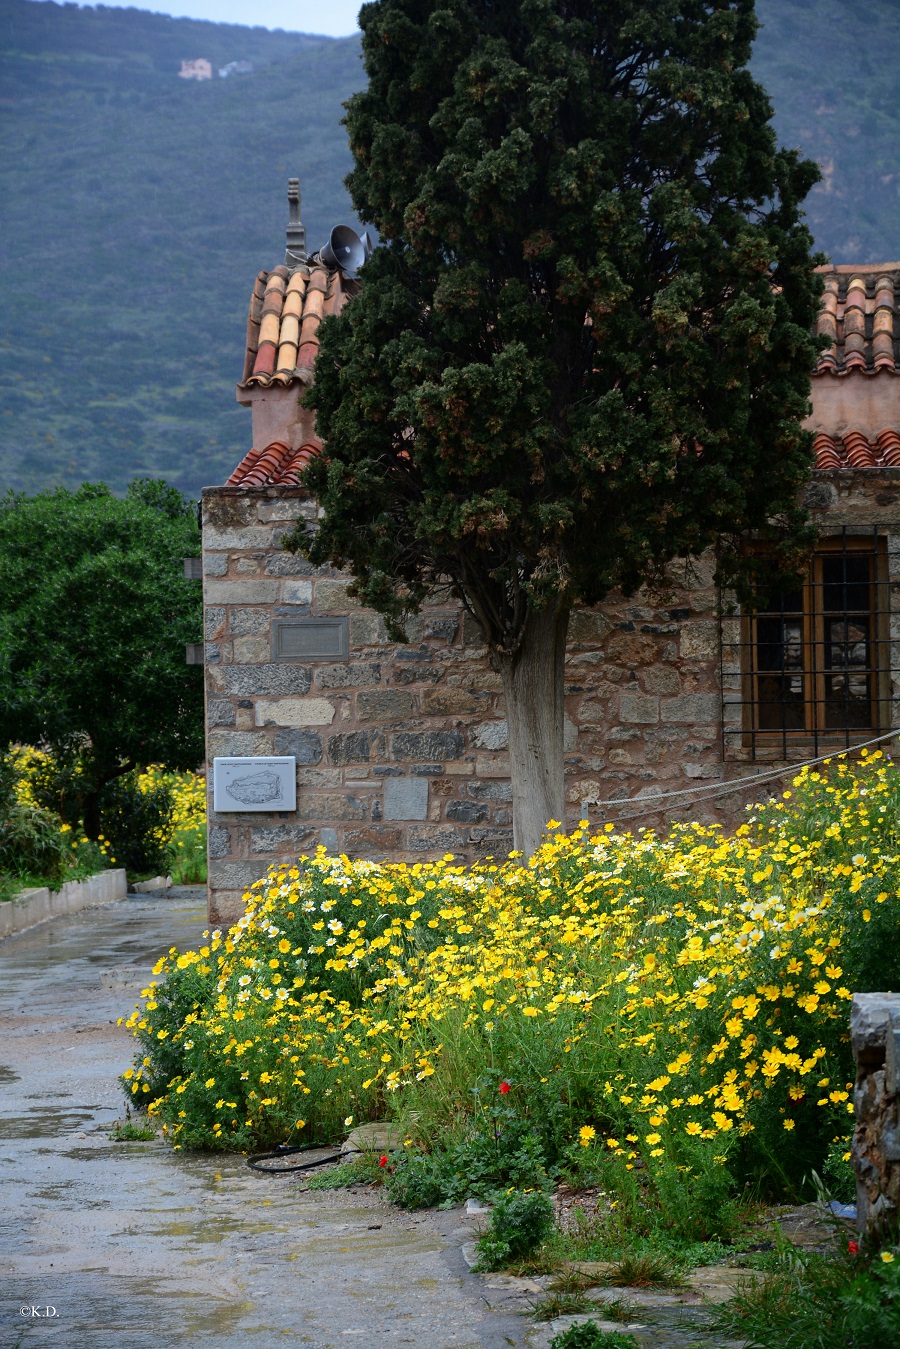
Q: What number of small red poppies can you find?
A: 3